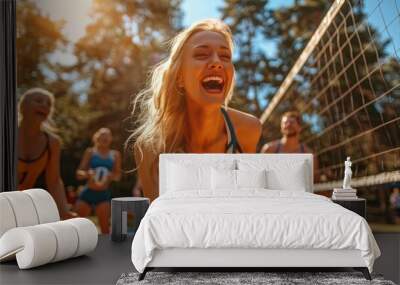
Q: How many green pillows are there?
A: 0